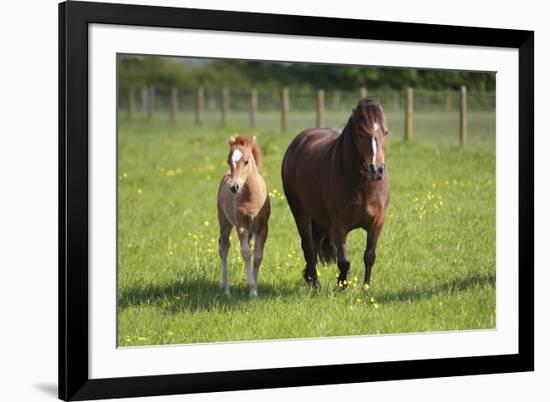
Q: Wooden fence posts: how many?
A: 11